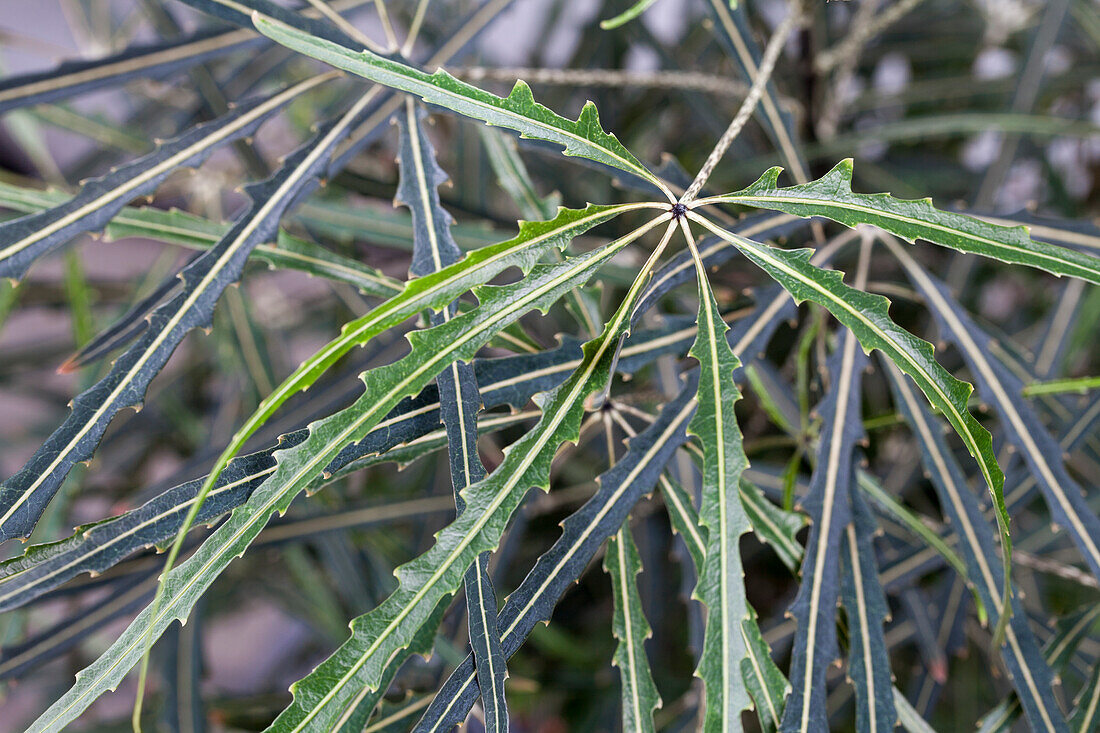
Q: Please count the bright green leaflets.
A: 7